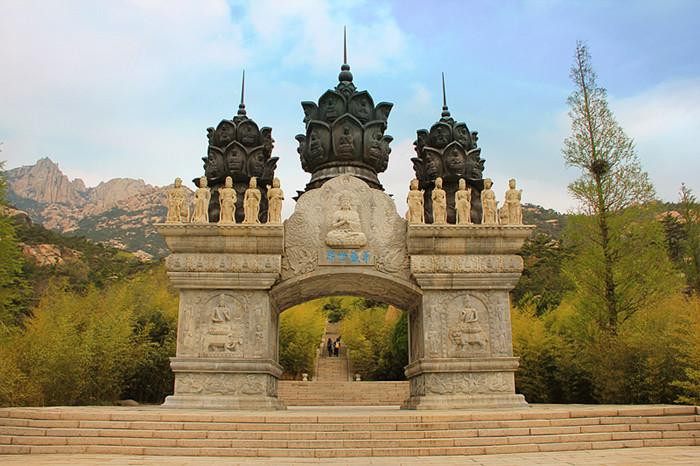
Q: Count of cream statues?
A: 10